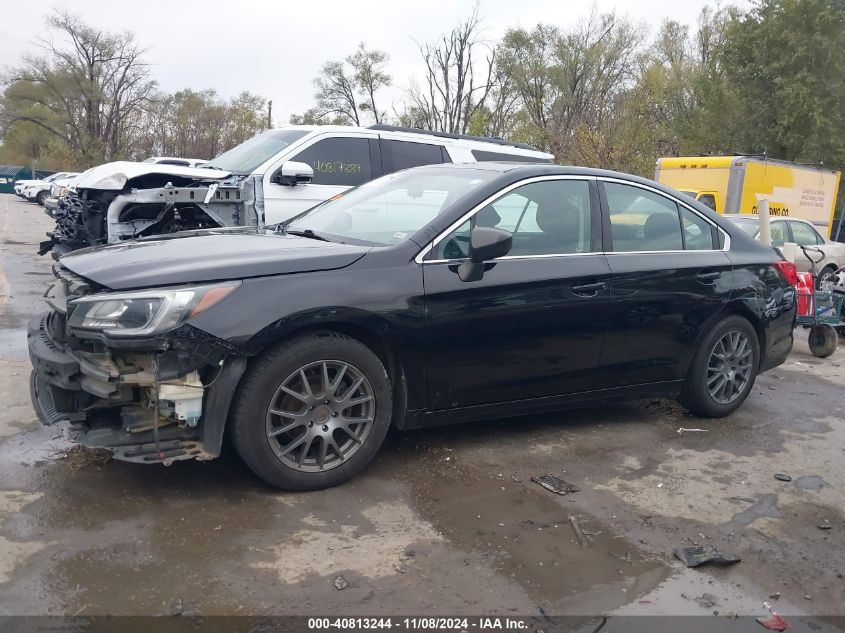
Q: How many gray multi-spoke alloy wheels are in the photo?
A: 2